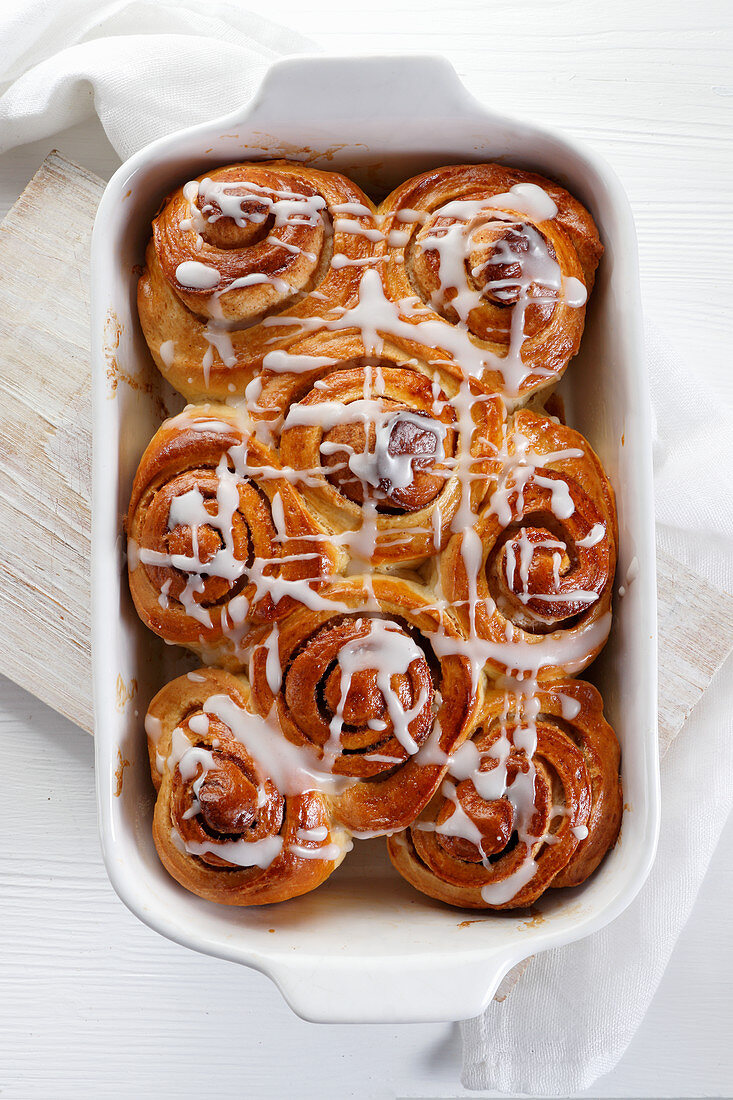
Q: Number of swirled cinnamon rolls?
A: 8